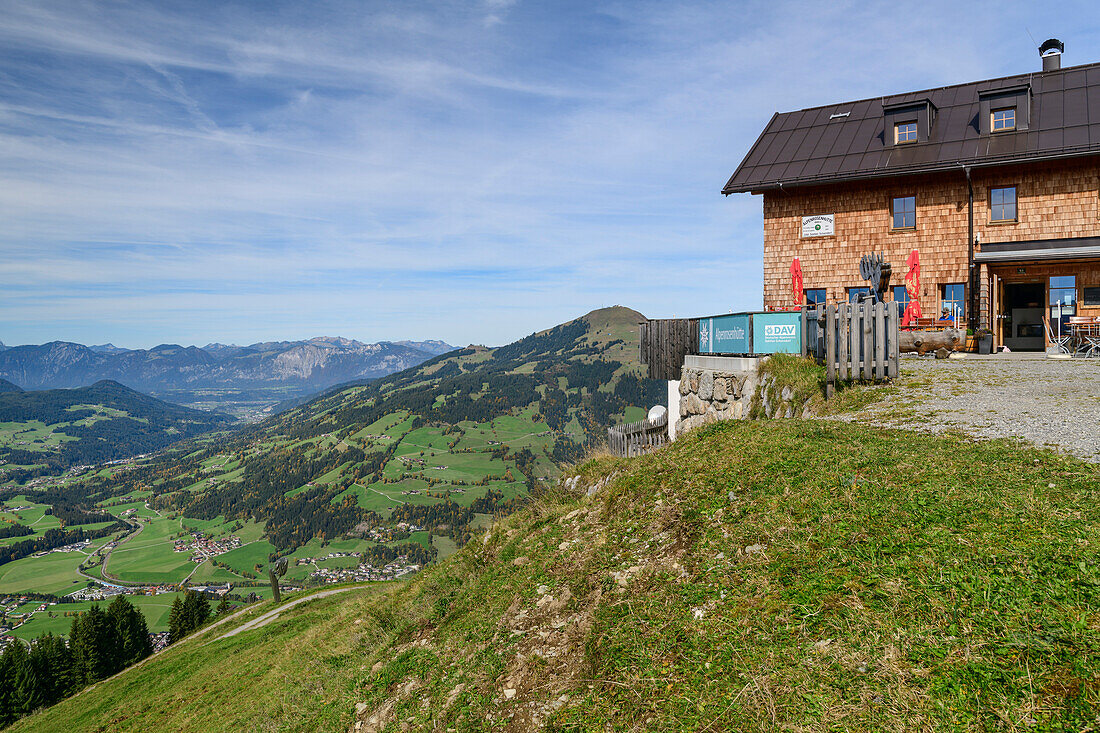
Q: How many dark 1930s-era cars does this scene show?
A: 0